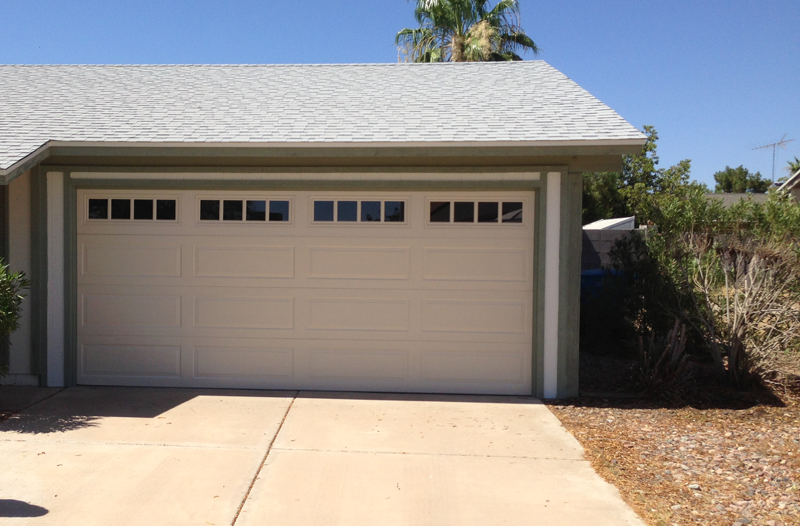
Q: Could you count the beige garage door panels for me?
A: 12